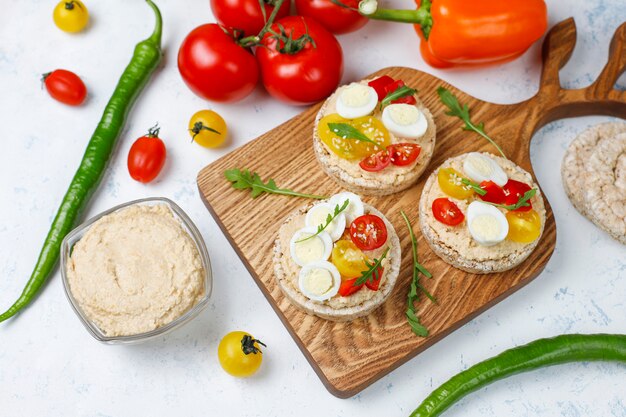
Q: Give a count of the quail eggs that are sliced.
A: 8